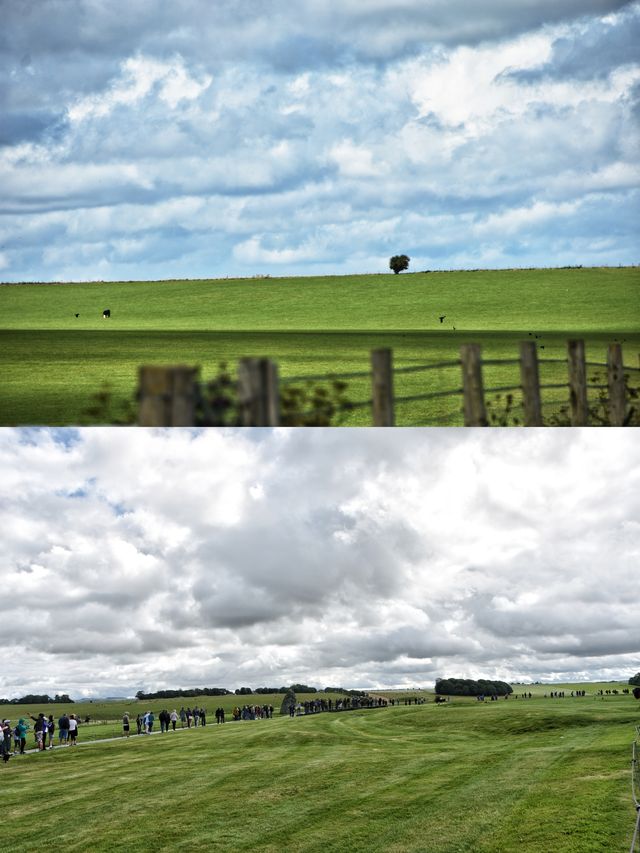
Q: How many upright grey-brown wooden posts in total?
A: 7